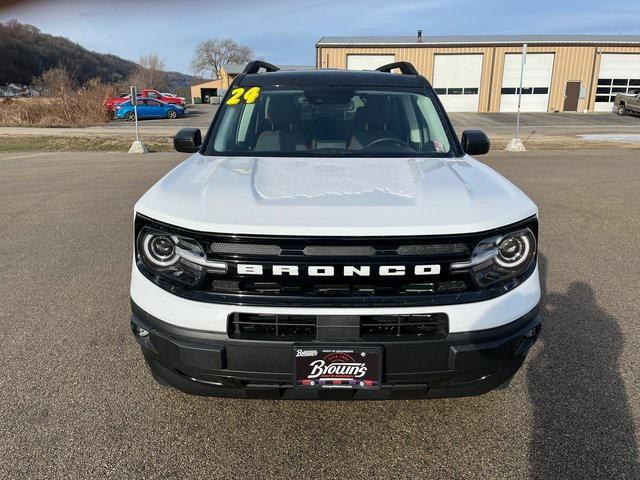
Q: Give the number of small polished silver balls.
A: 0